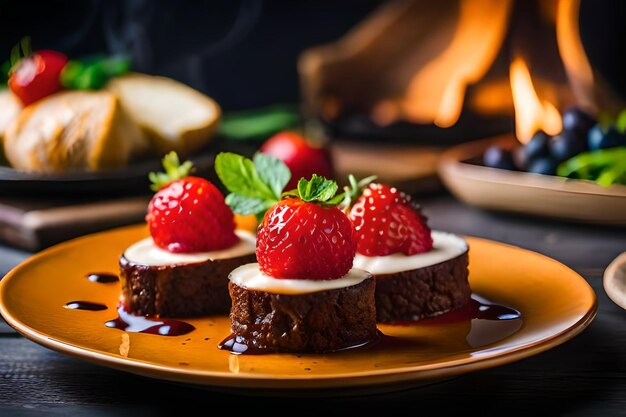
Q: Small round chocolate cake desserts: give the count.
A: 3